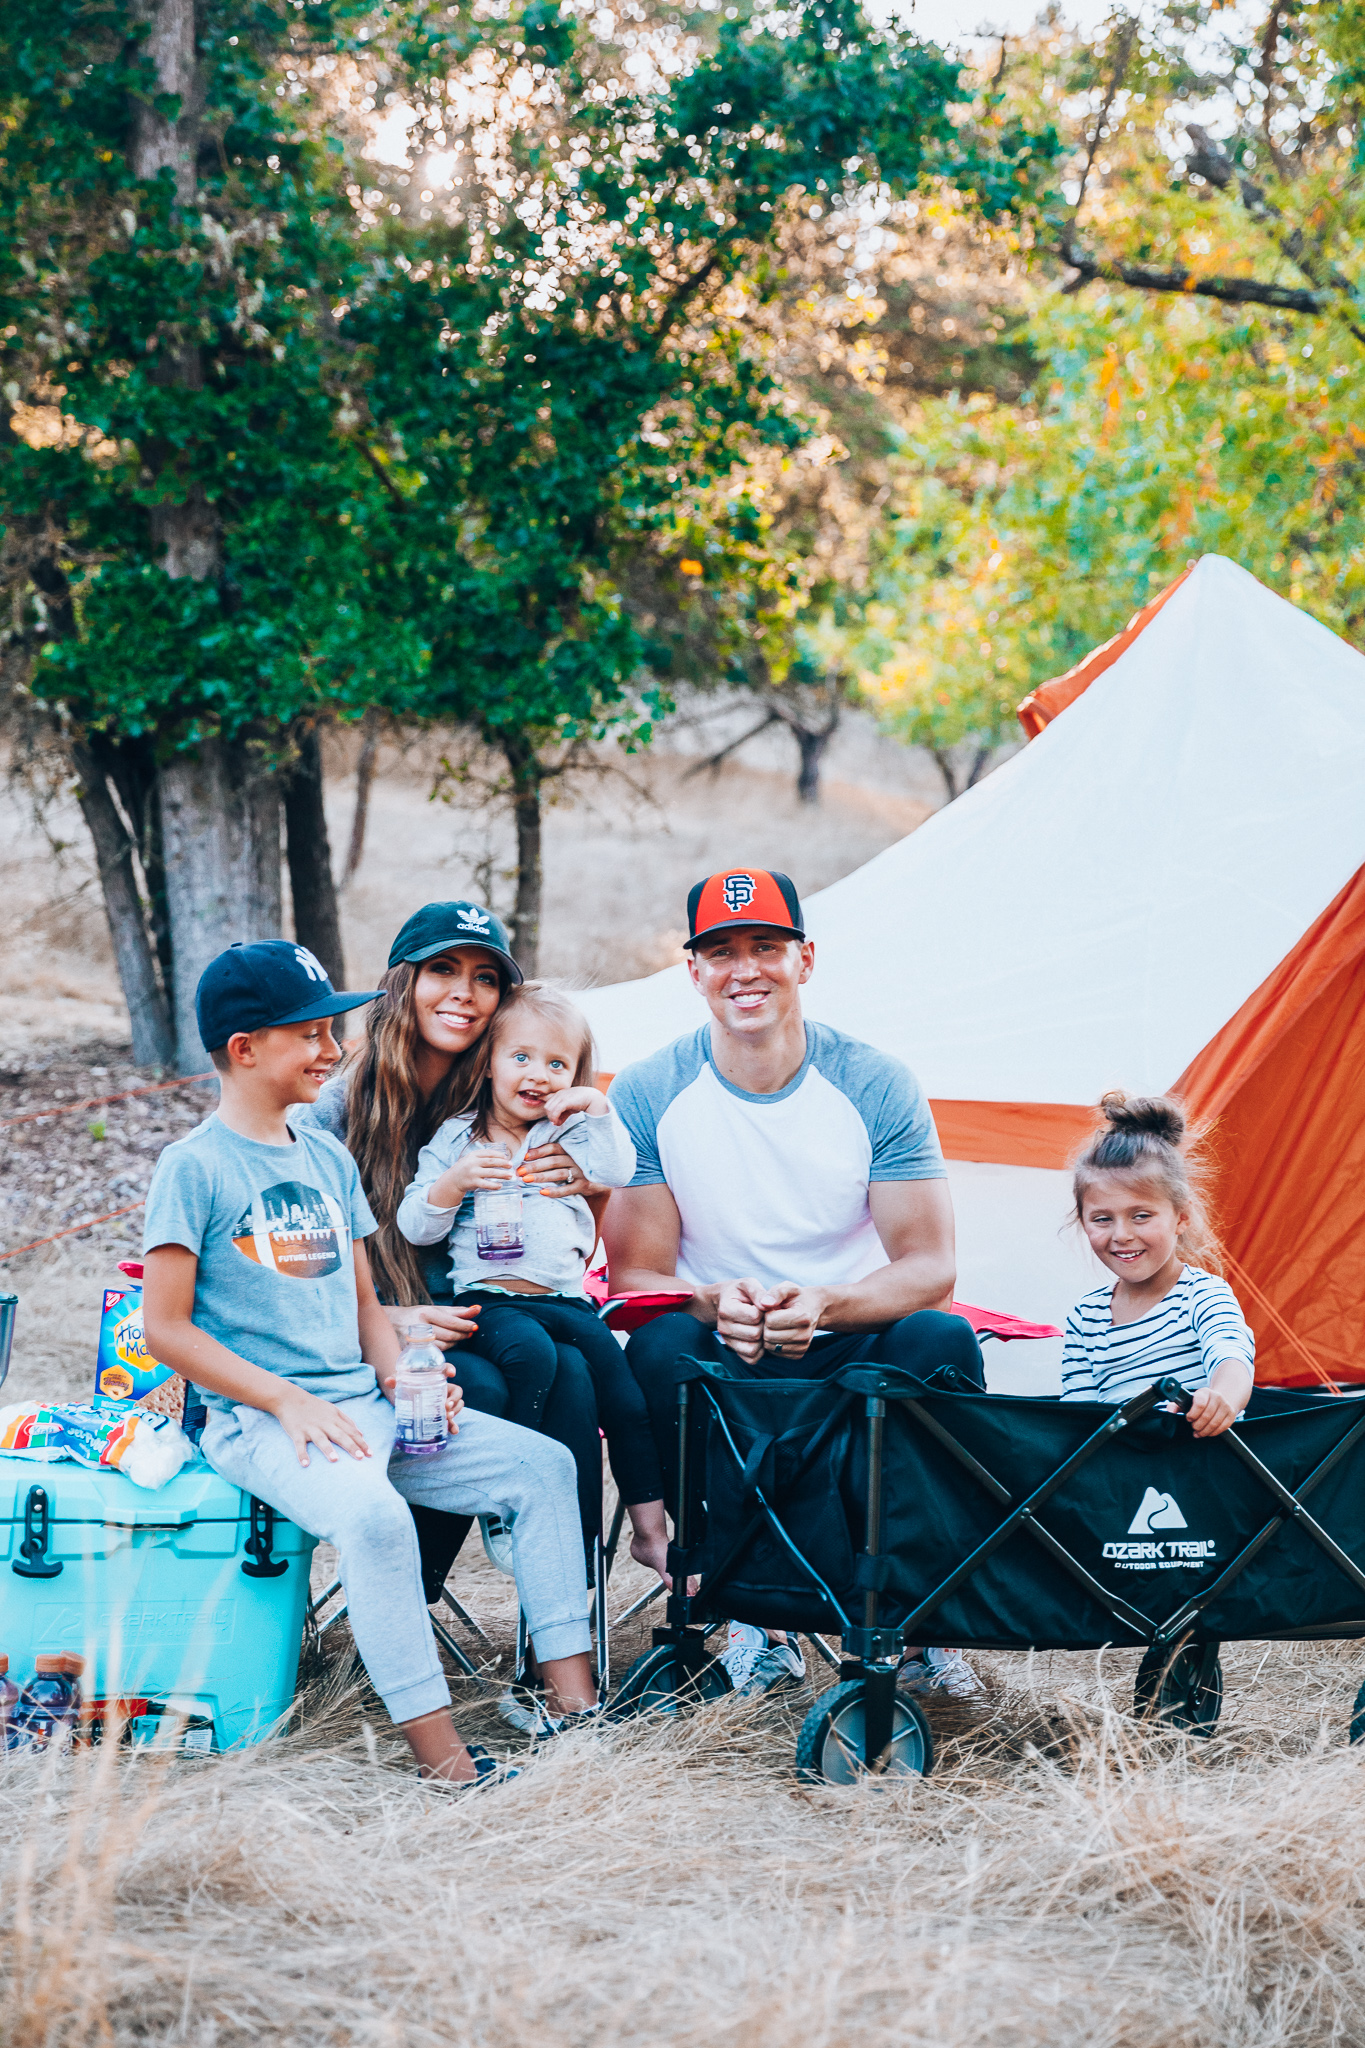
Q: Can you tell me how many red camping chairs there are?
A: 2